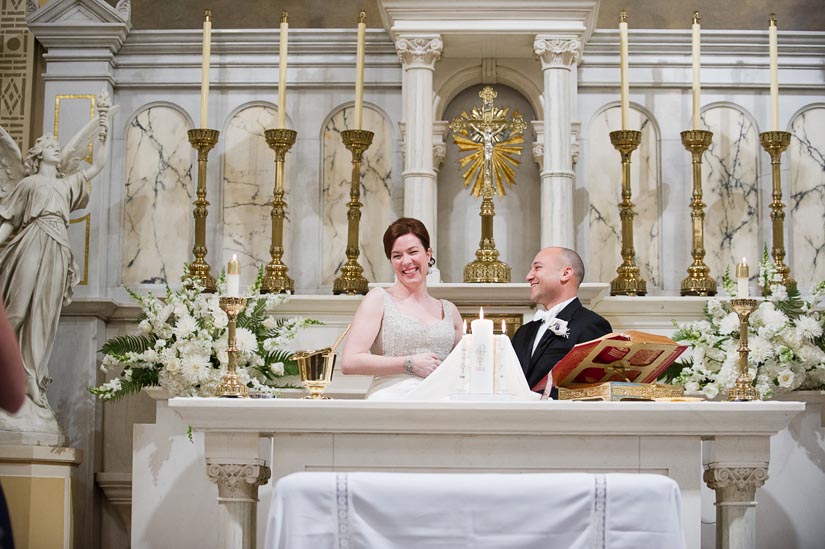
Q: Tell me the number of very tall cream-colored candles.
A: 6